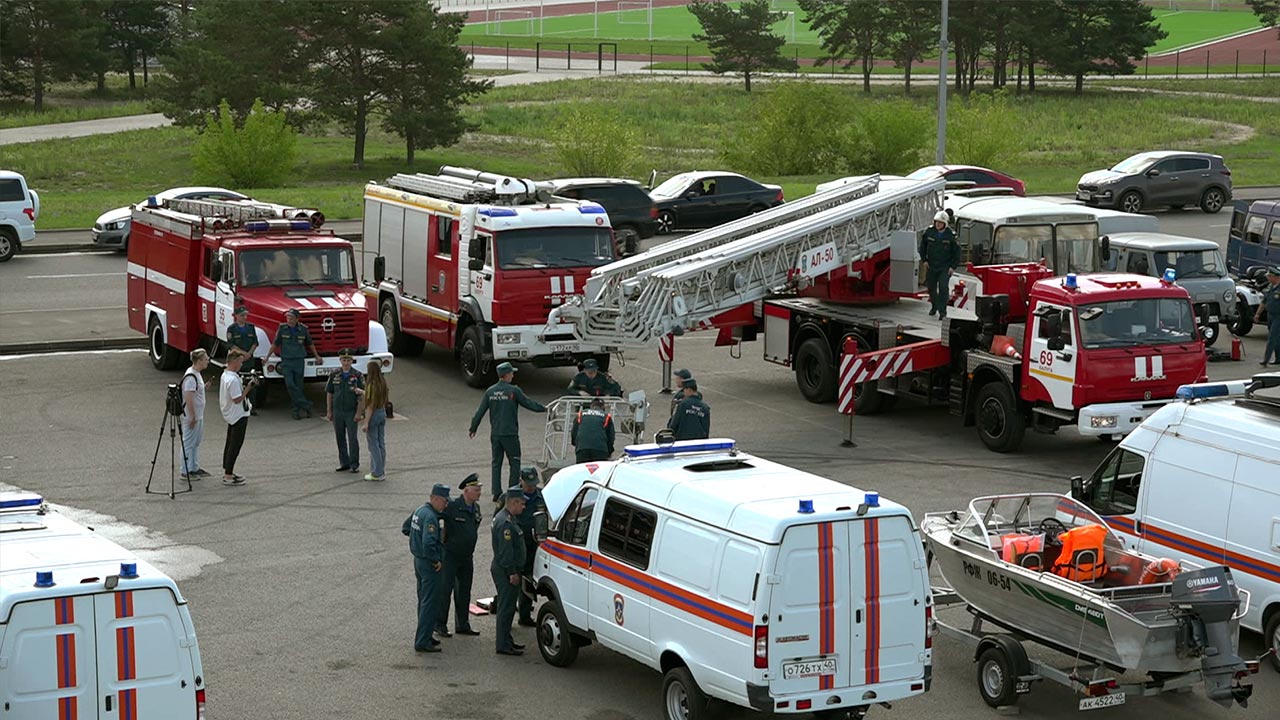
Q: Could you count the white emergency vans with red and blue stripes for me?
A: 3